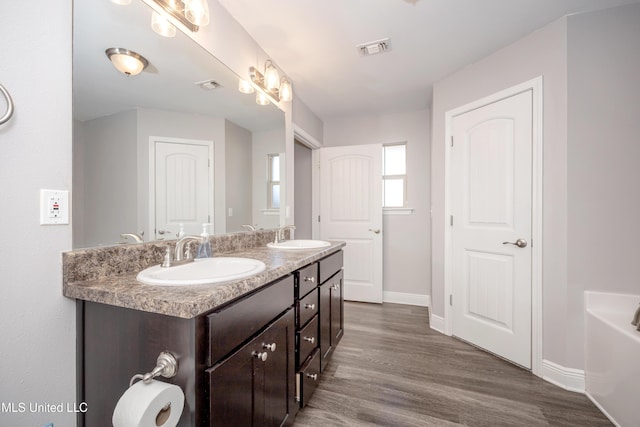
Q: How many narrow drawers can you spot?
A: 4